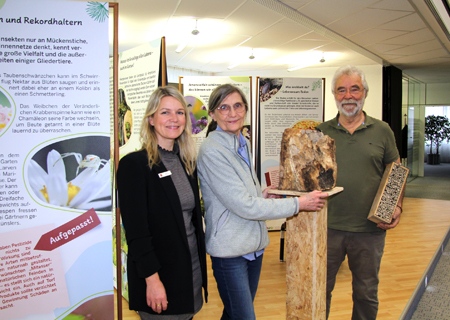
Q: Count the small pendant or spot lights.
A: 3